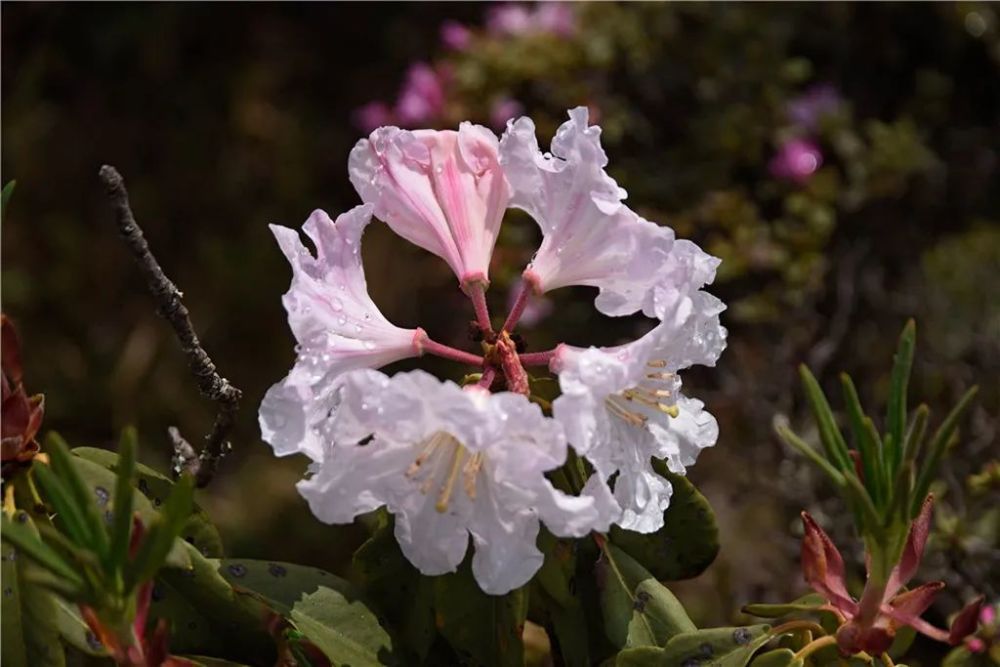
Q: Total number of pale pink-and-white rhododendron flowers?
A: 5